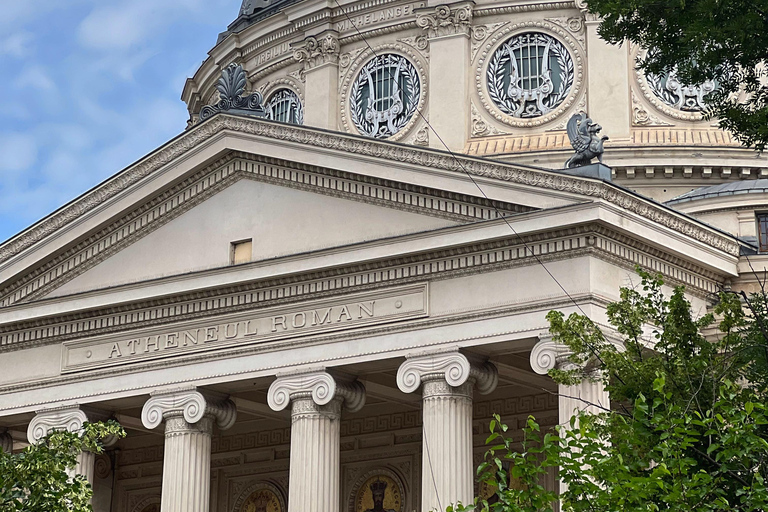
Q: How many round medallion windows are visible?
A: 4